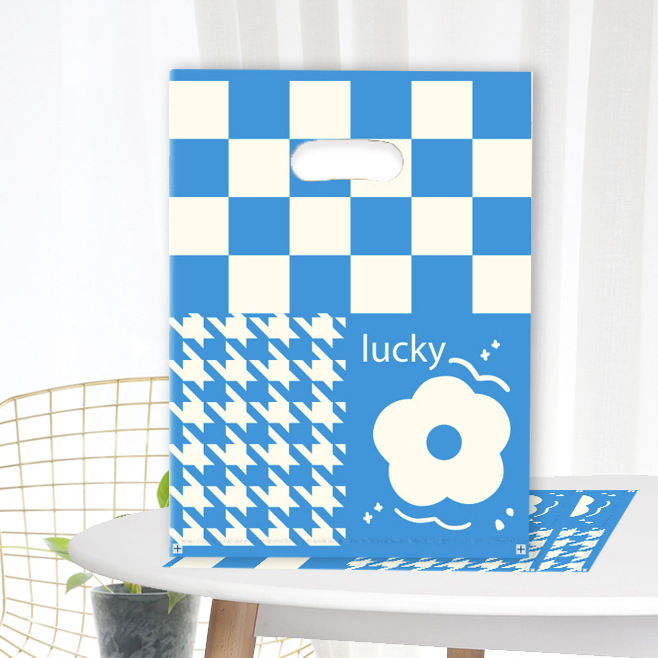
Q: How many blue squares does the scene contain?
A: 12